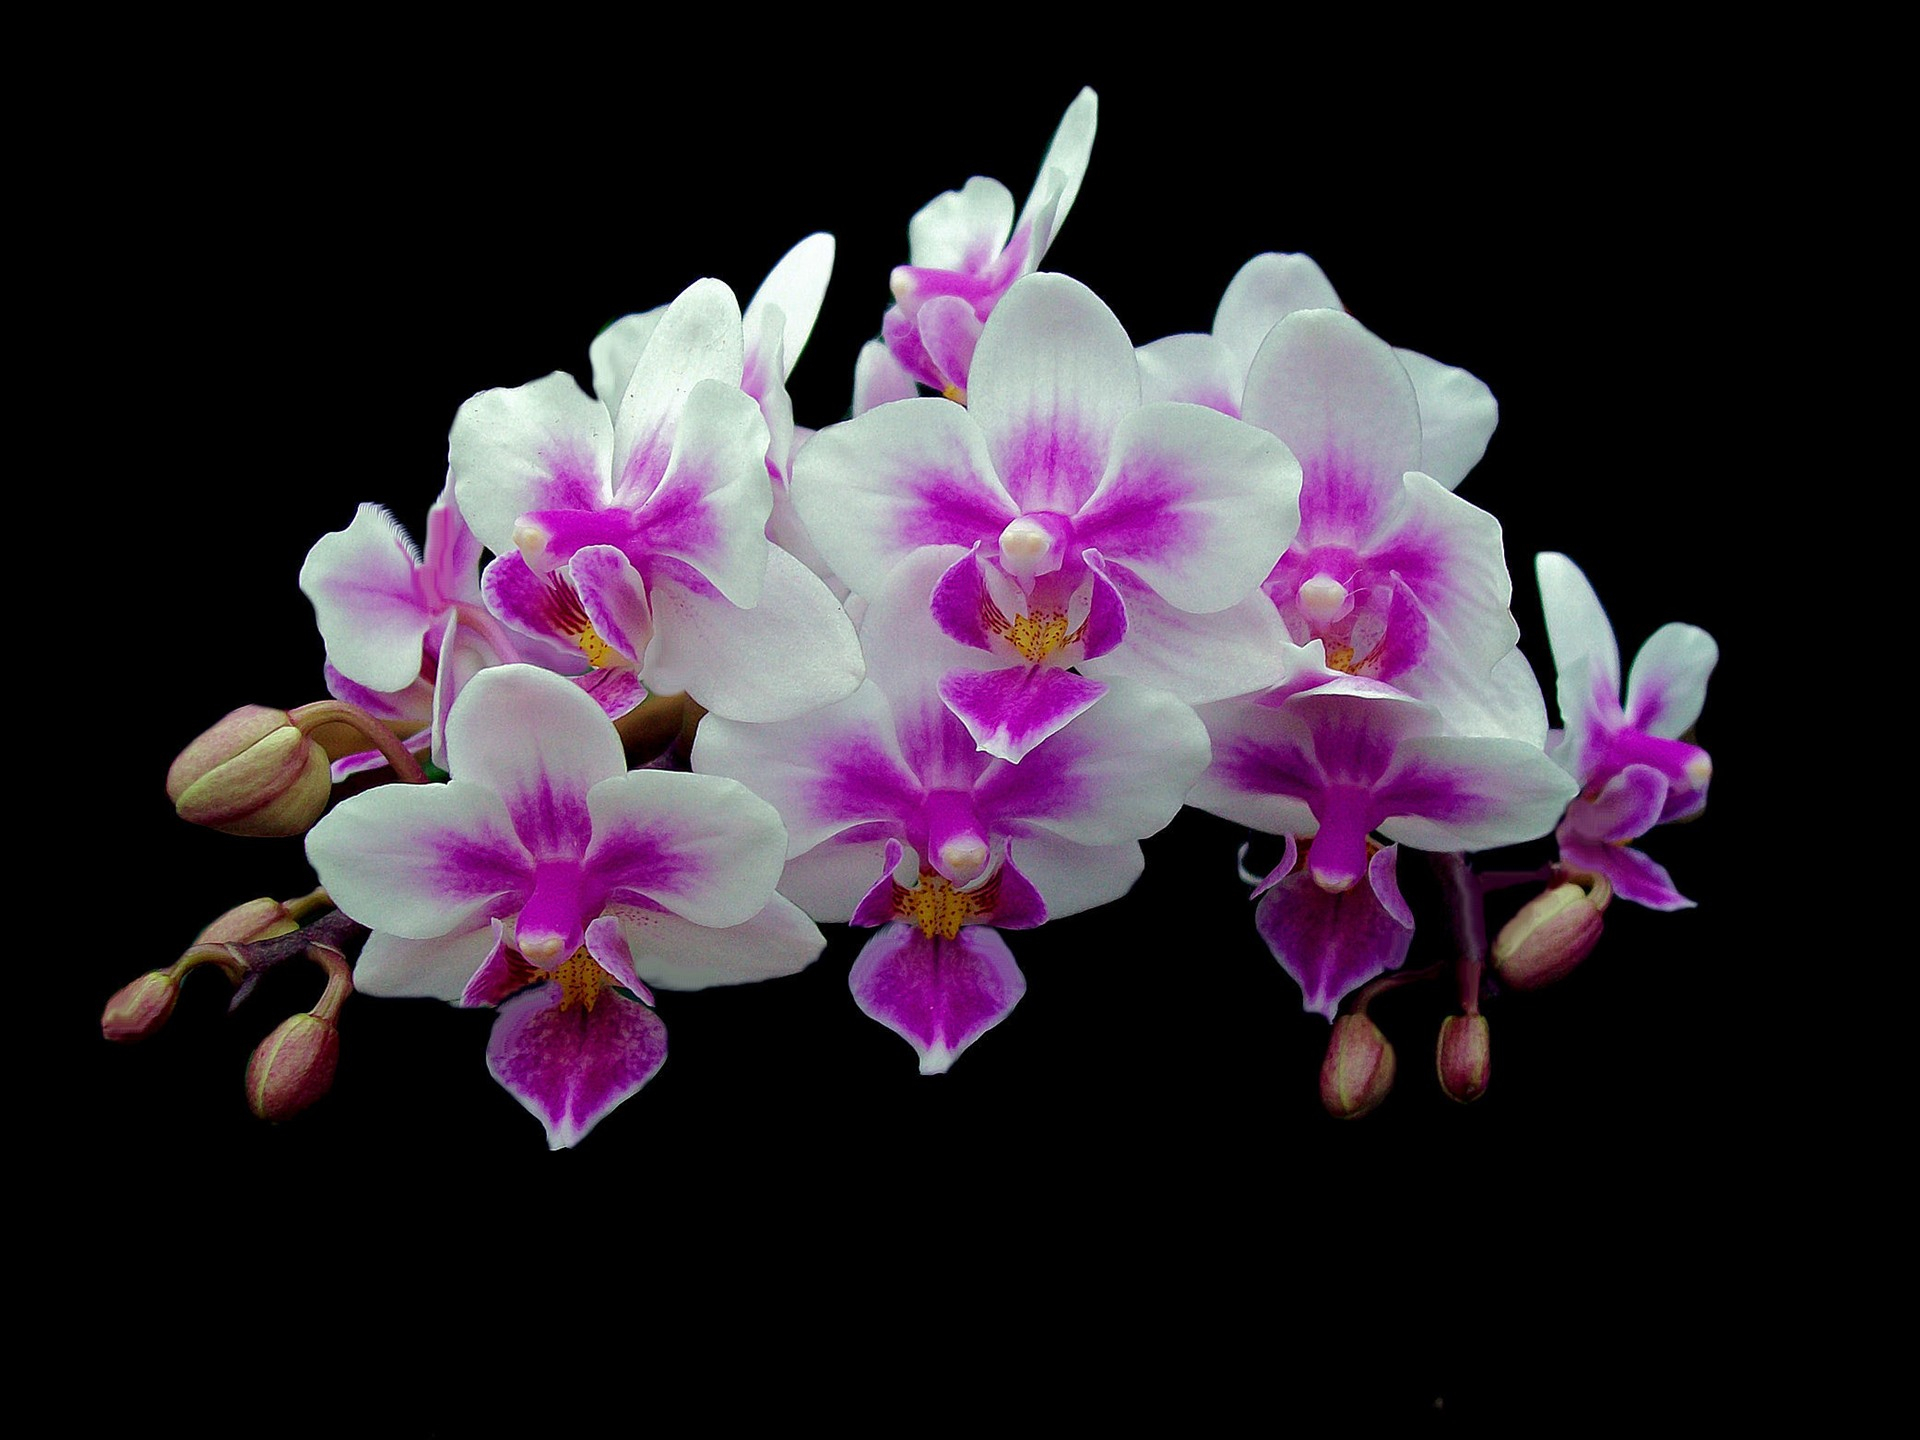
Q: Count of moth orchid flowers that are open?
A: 11